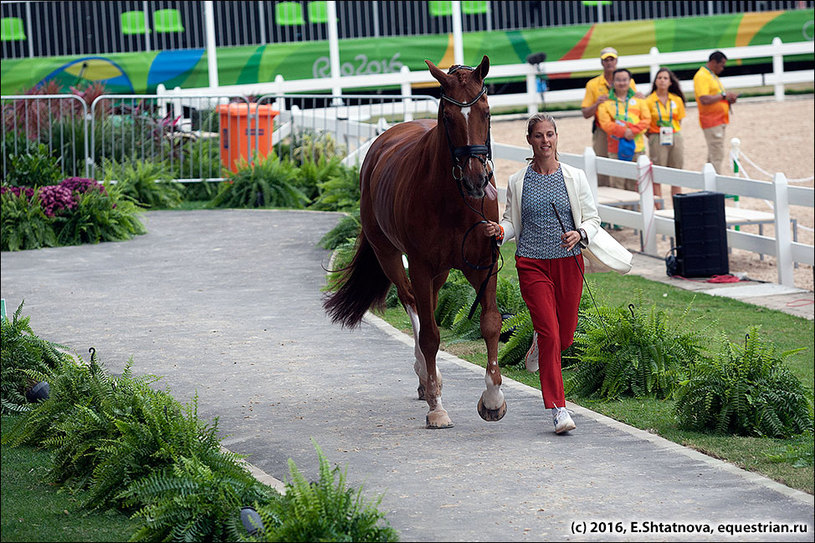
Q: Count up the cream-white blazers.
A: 1